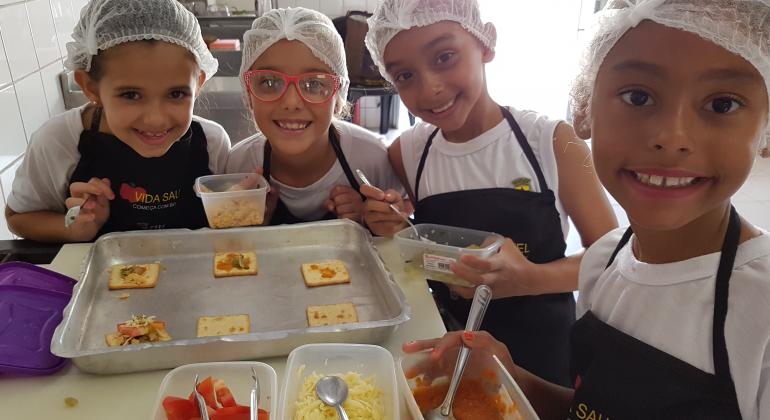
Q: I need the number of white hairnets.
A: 4